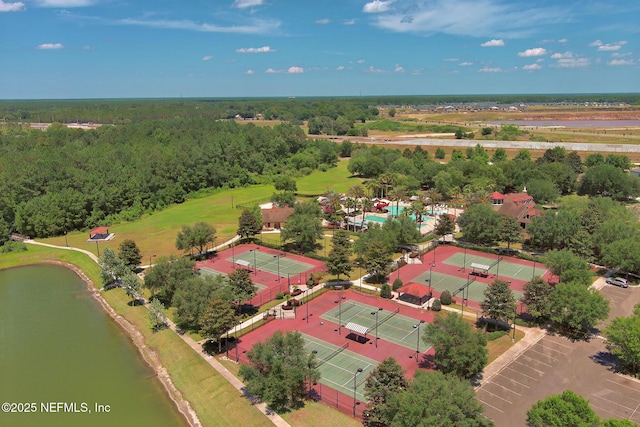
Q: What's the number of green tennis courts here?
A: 6